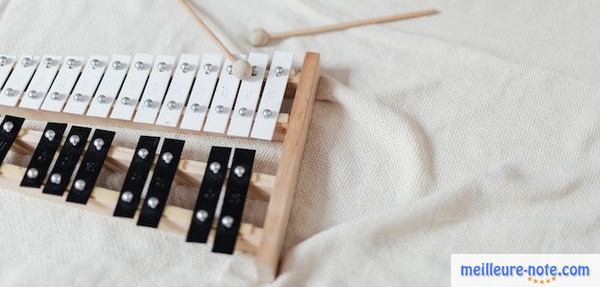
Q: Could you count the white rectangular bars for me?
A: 13